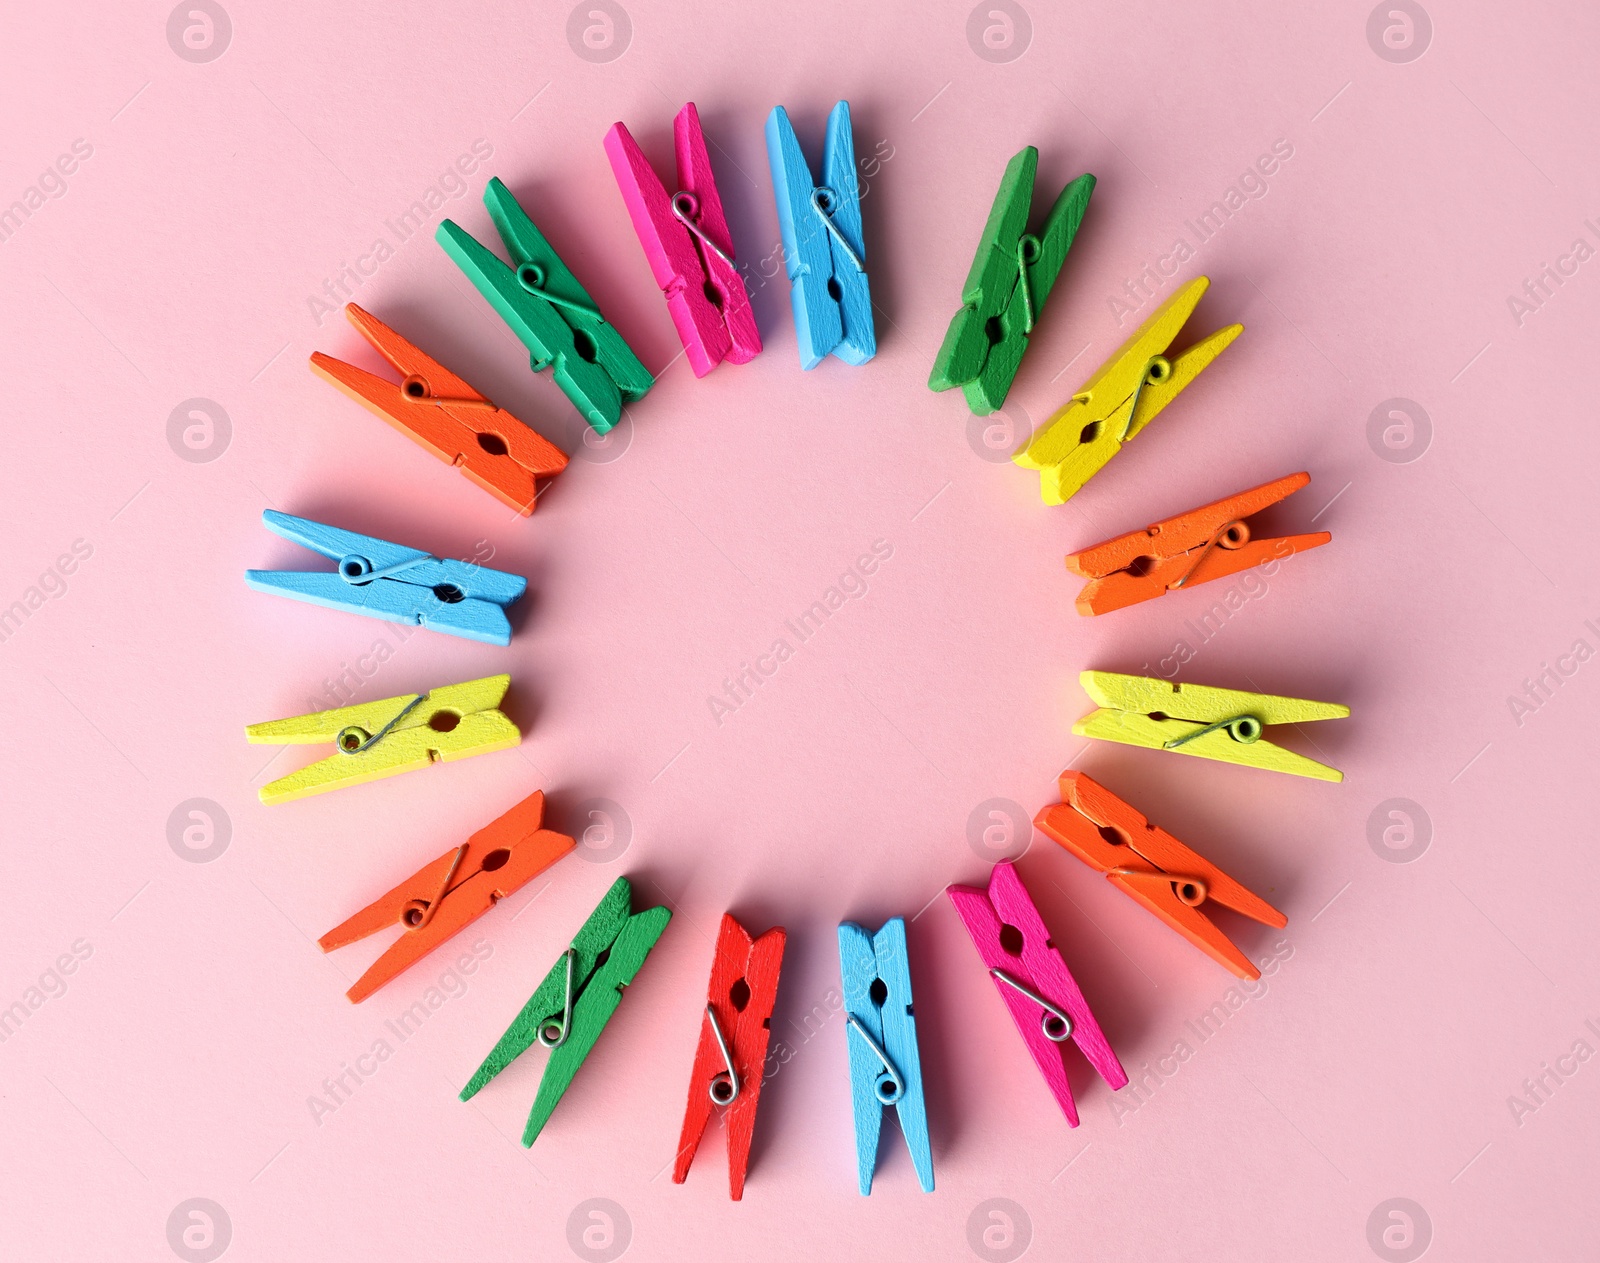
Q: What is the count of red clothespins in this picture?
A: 1